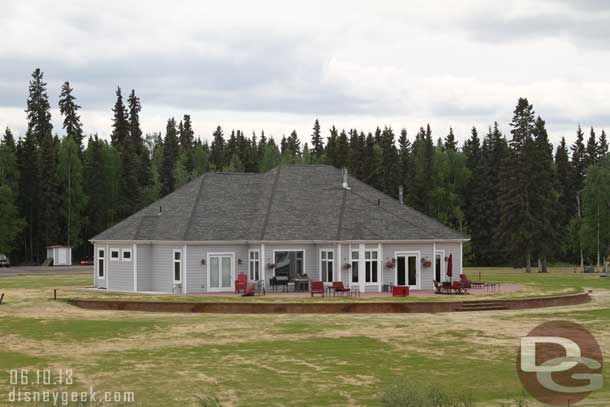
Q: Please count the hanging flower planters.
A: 4